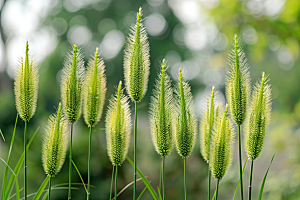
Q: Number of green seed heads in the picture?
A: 12